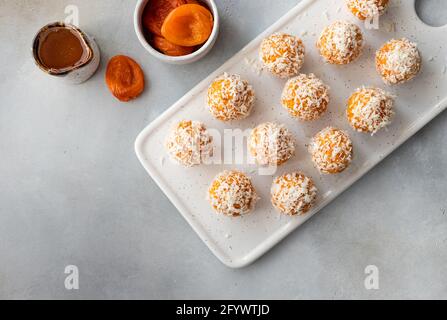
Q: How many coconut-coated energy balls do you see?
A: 12